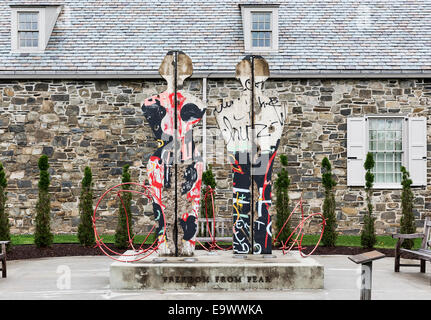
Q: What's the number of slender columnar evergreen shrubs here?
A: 9